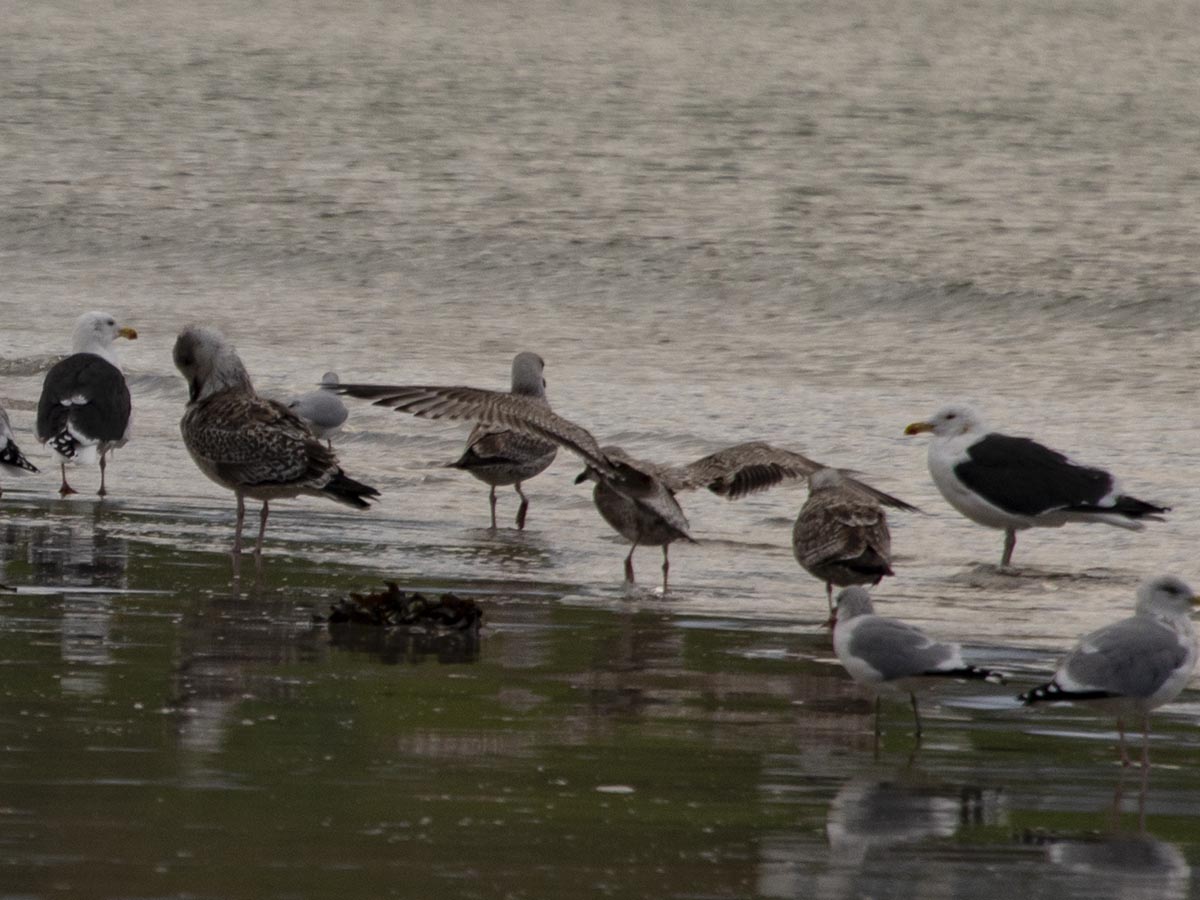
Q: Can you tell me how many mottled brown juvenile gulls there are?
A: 4